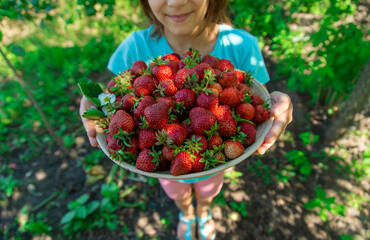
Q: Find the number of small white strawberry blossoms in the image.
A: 2